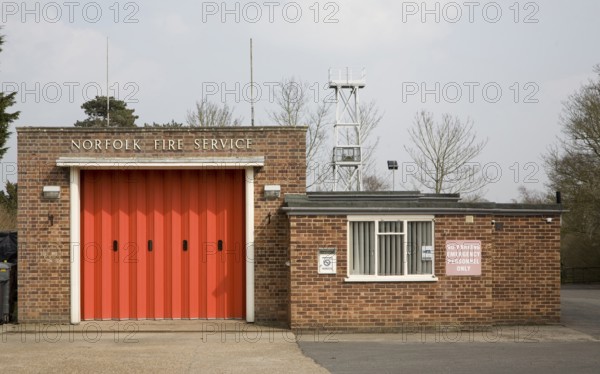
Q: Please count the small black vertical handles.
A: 4